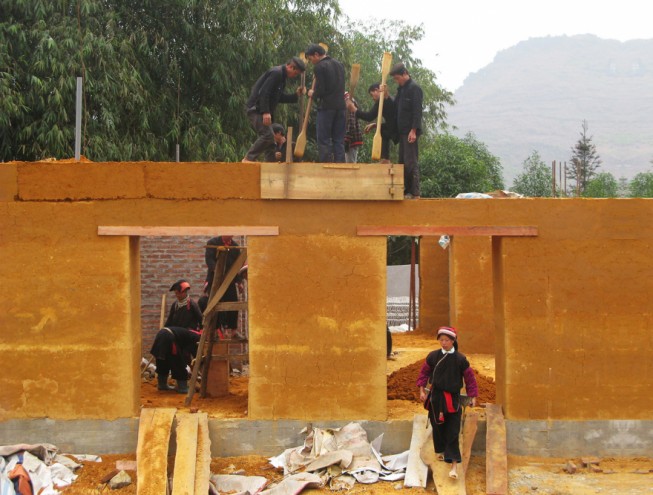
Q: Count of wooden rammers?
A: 4